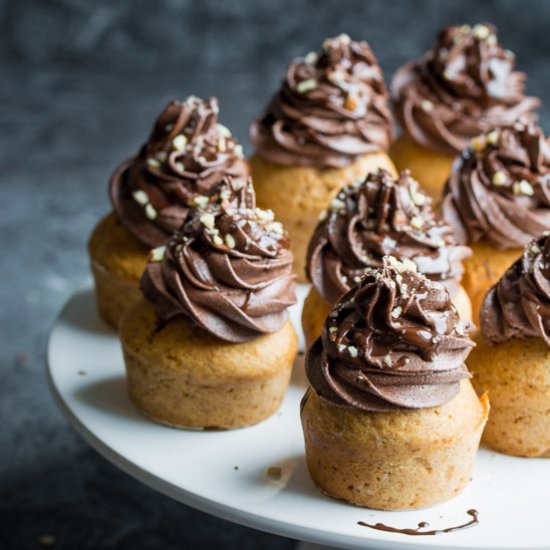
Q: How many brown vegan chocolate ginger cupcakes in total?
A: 8